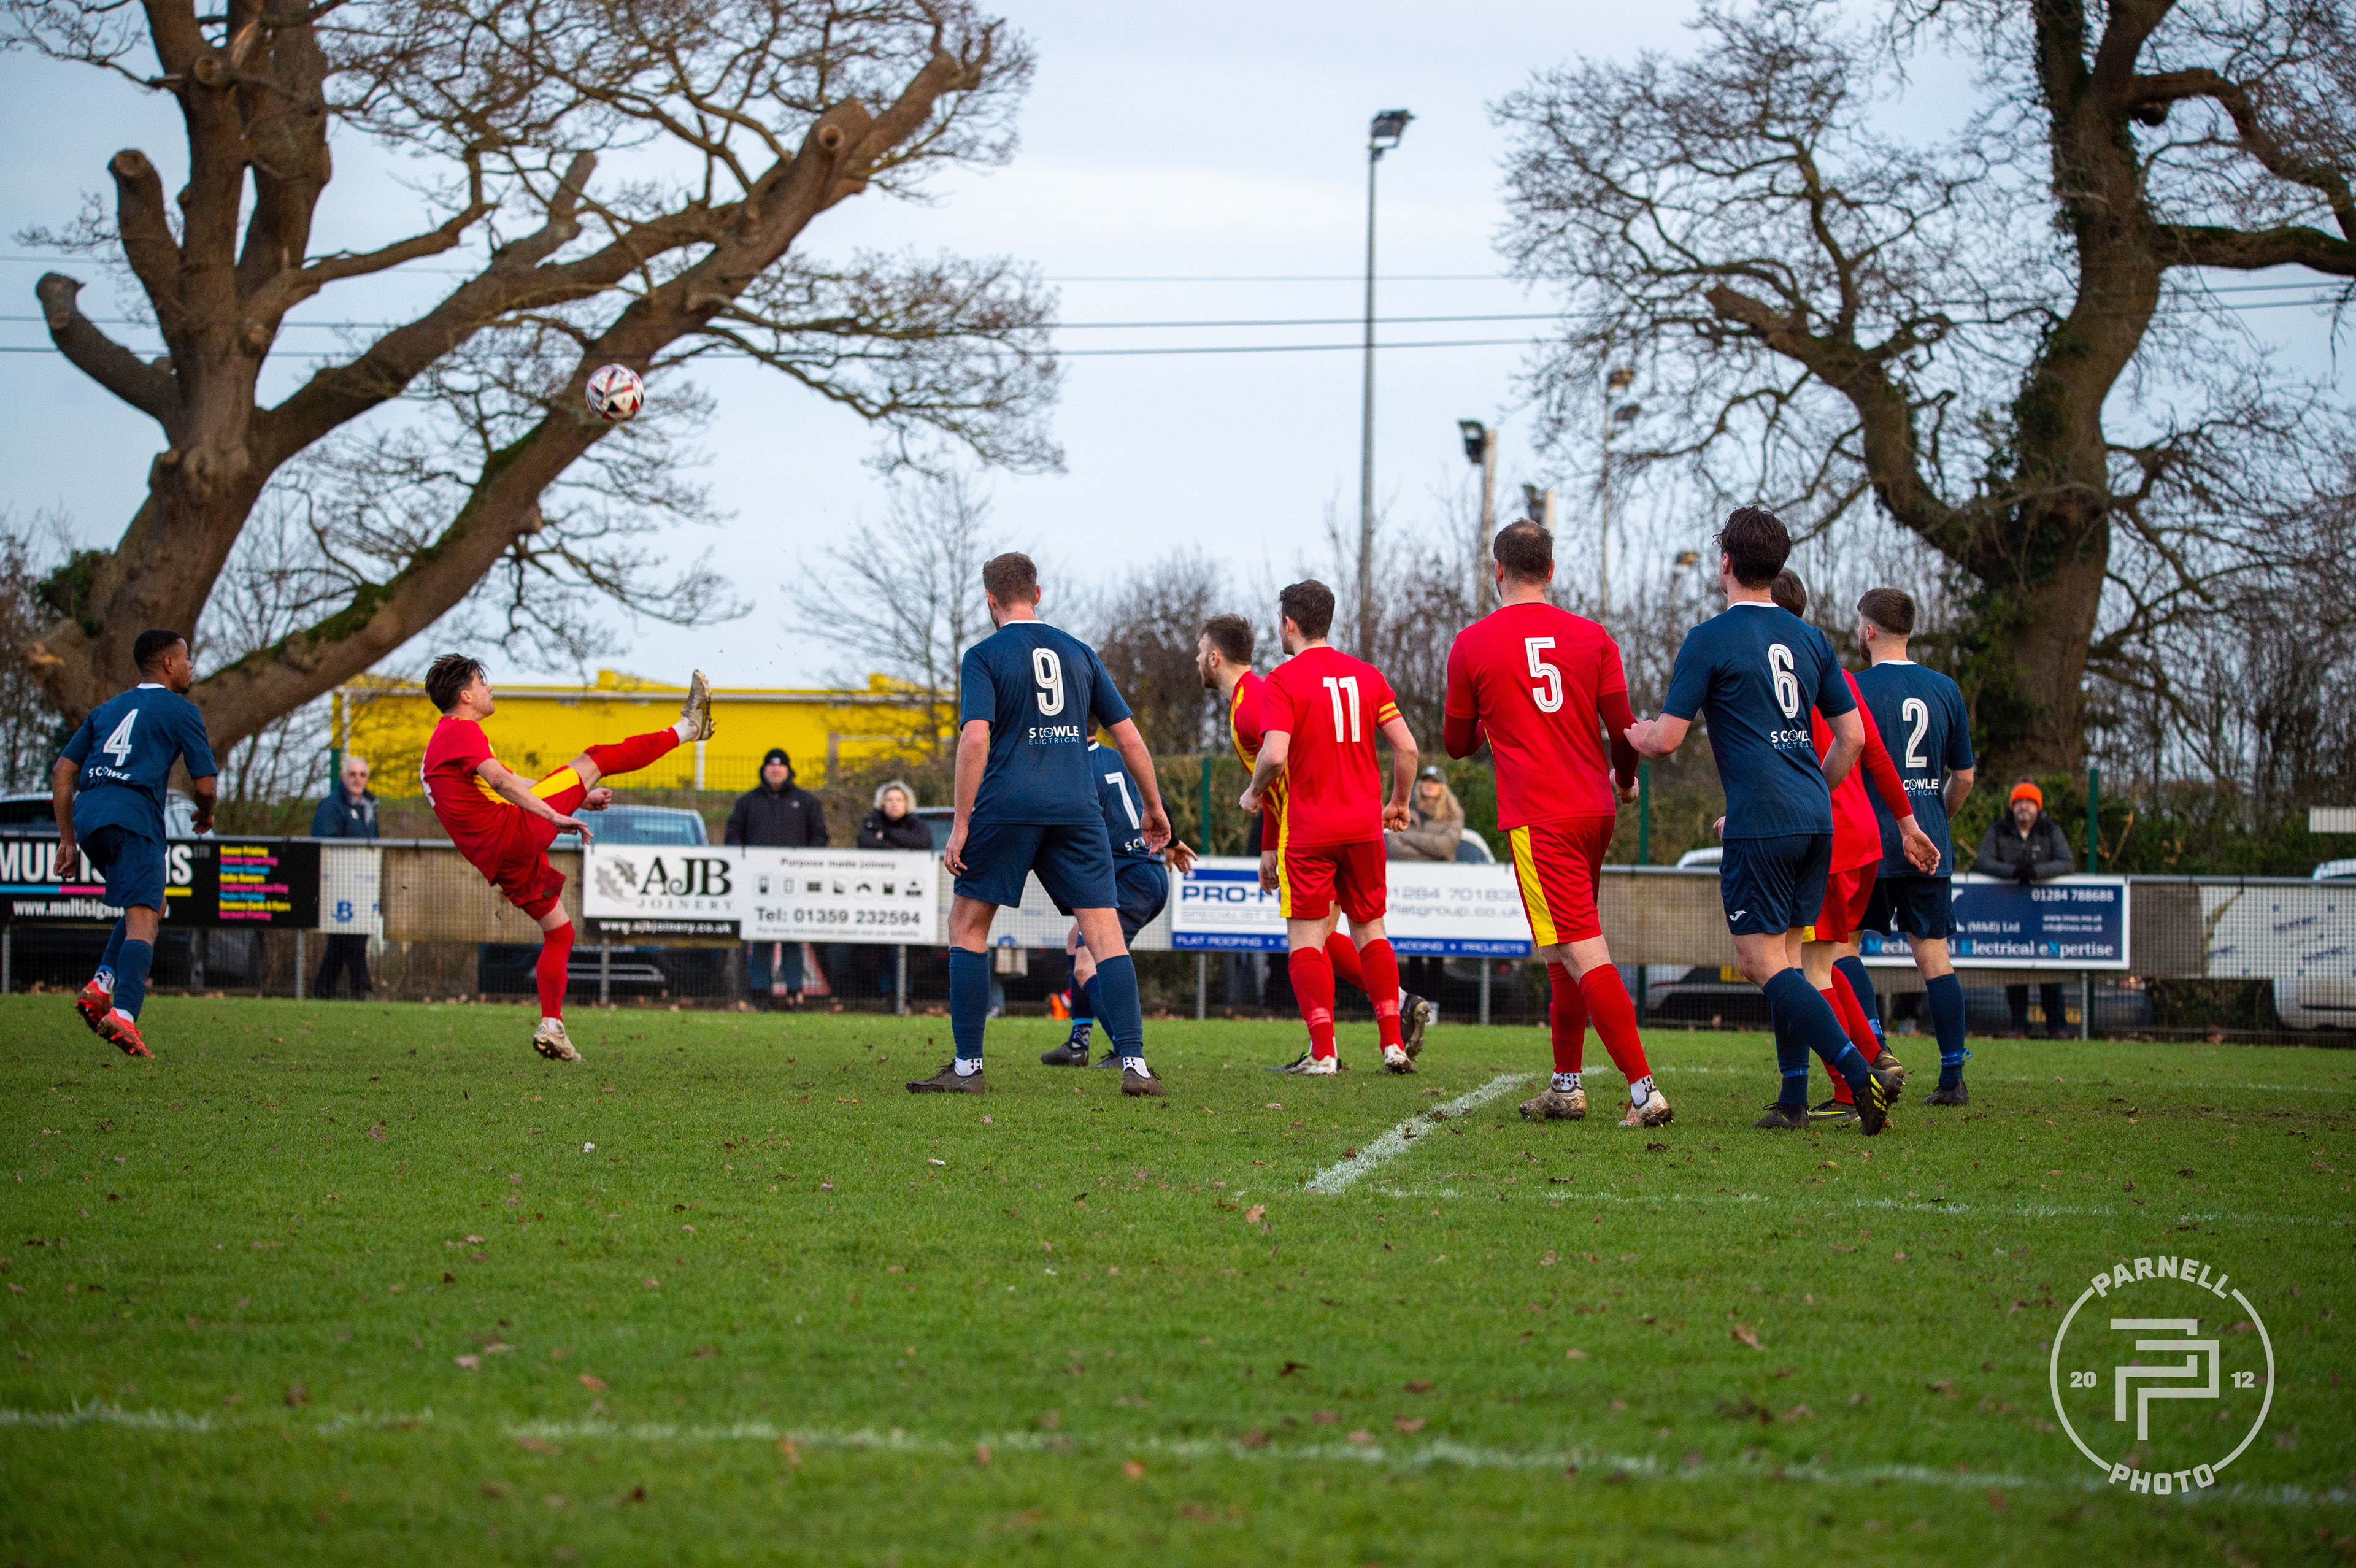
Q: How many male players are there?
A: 10